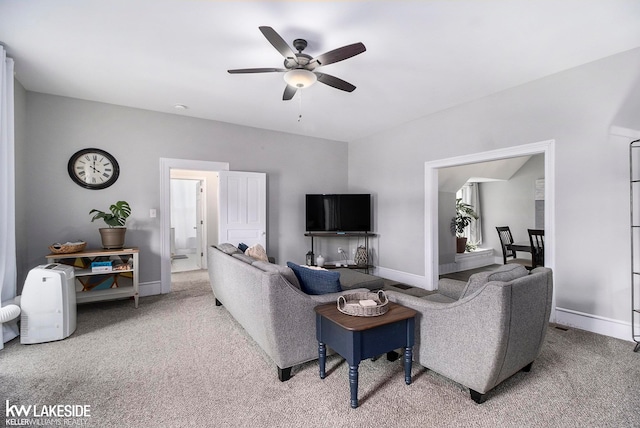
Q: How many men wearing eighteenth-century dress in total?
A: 0